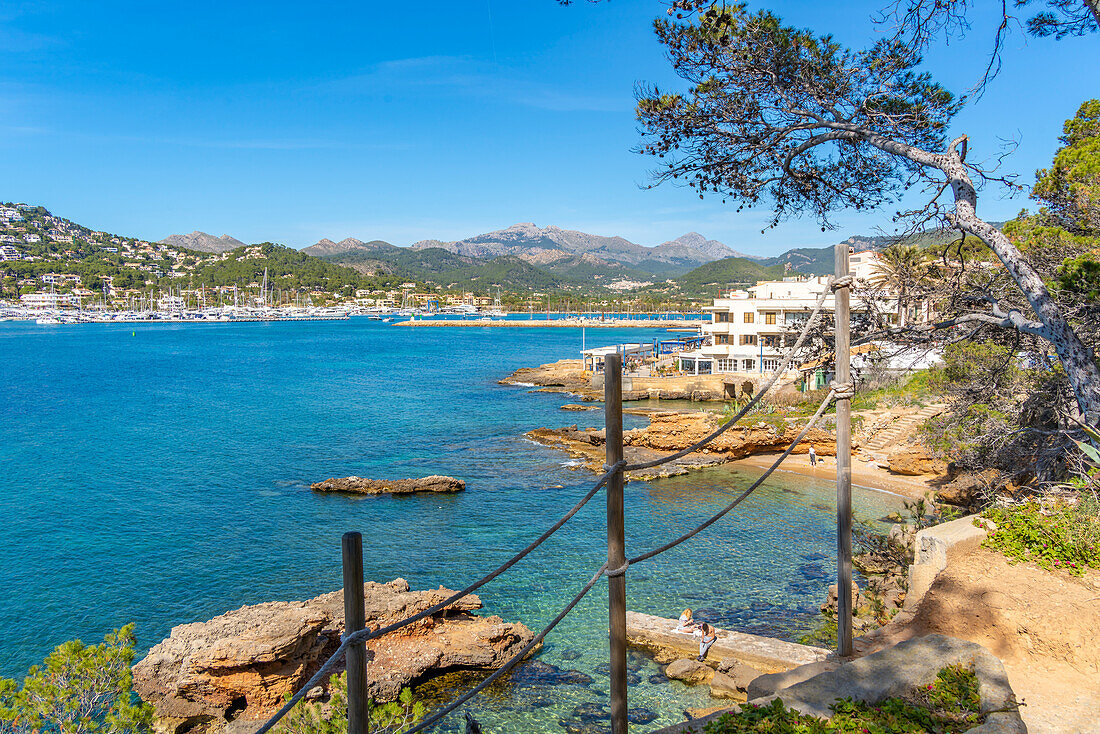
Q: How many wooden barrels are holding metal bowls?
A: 0